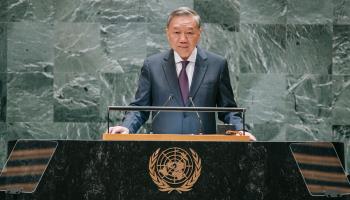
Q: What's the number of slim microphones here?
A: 2